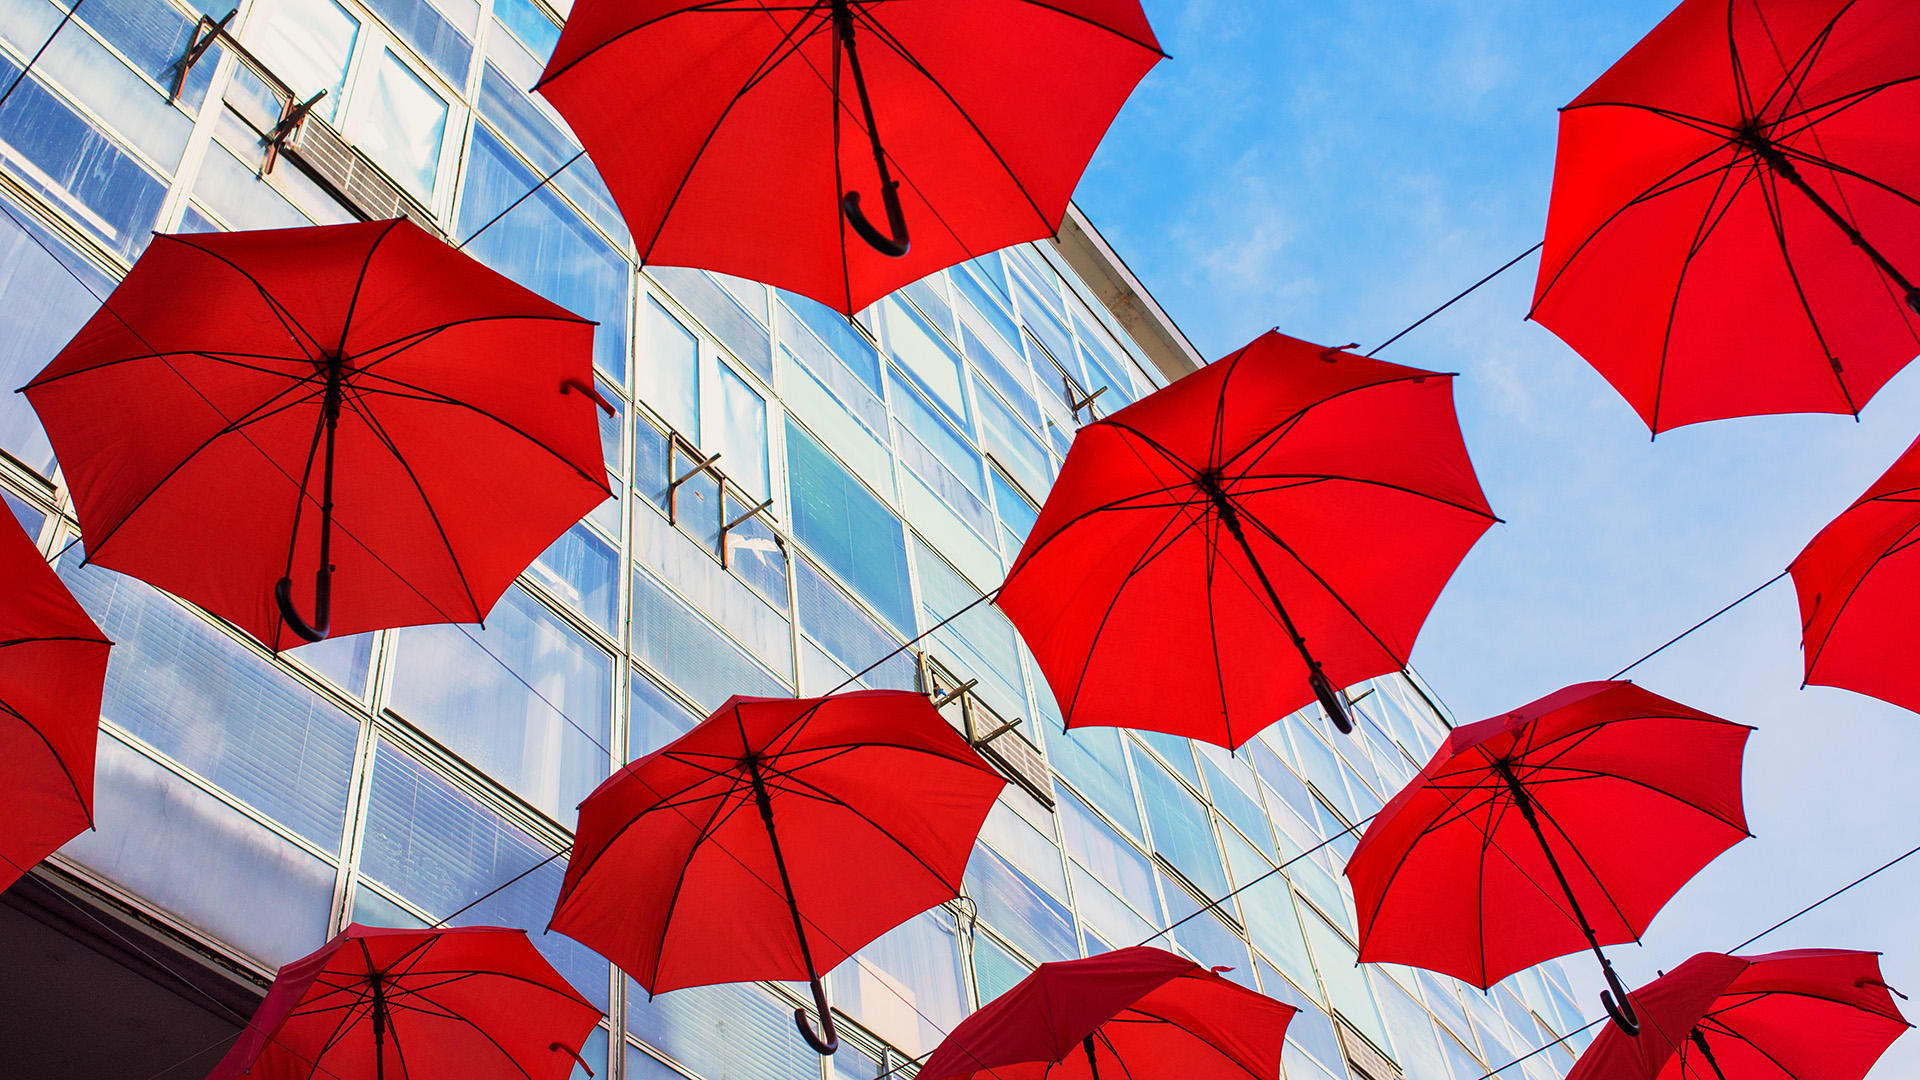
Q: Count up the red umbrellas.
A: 11